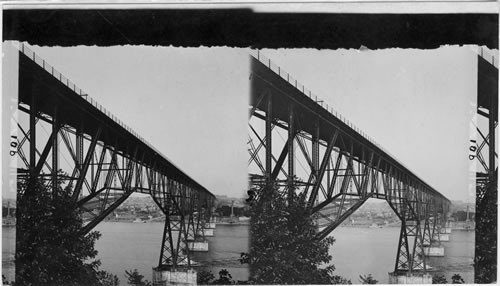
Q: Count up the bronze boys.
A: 0